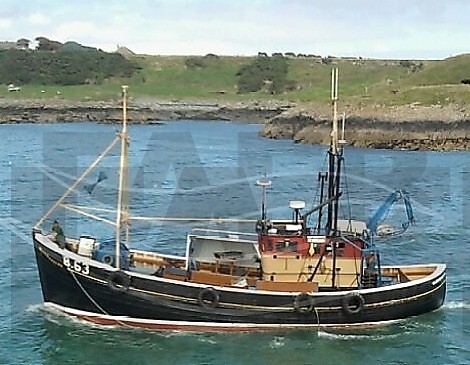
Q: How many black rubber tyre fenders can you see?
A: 4